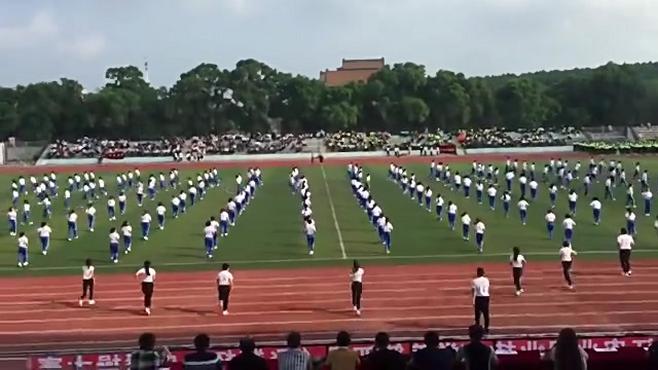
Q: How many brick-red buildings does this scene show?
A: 1